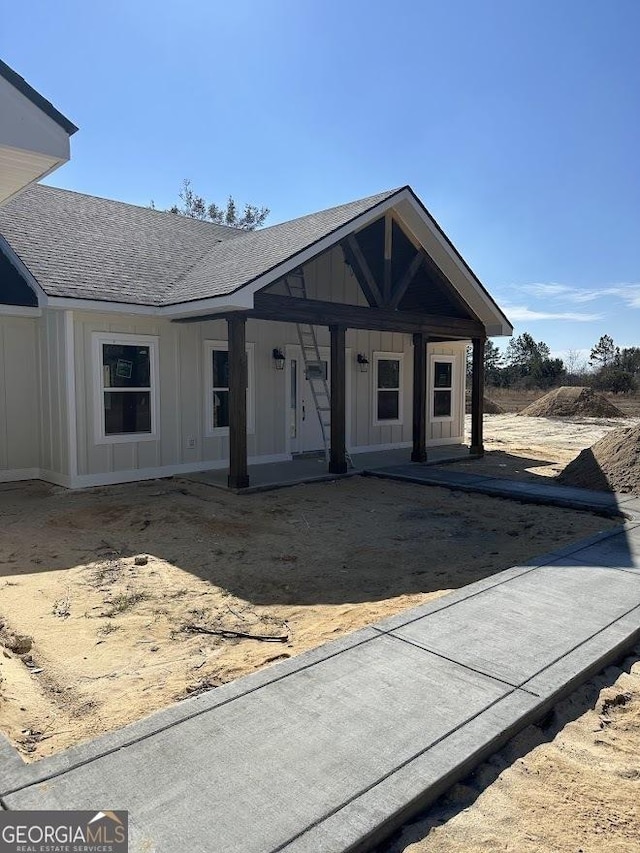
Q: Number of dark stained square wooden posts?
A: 4